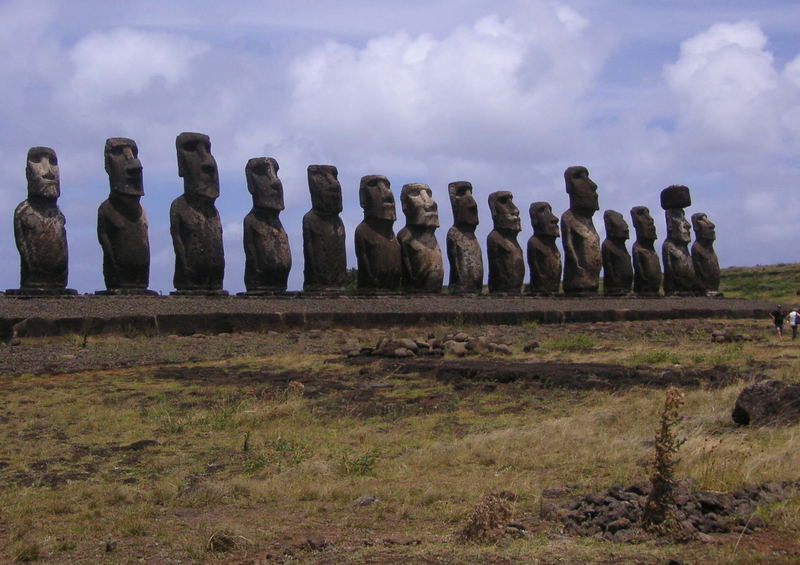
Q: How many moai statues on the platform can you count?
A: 15